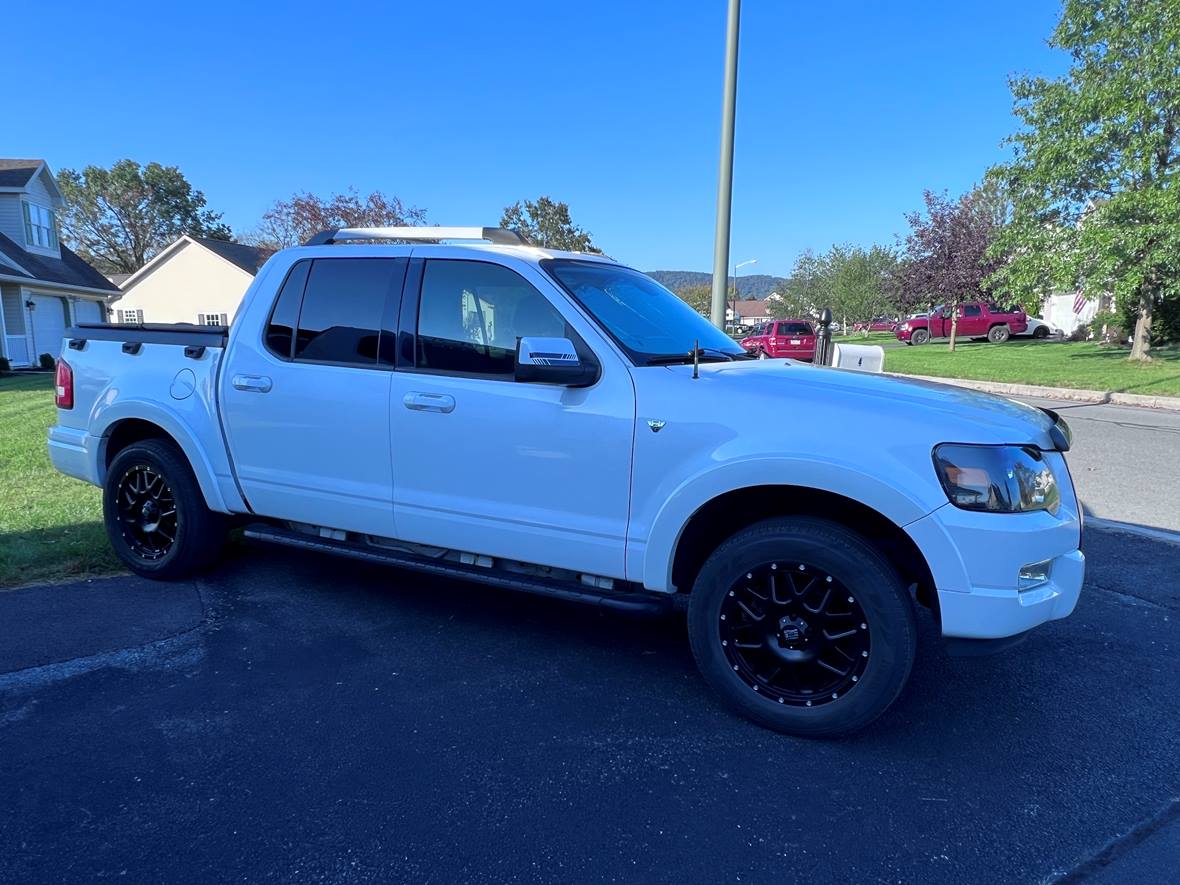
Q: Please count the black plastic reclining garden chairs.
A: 0